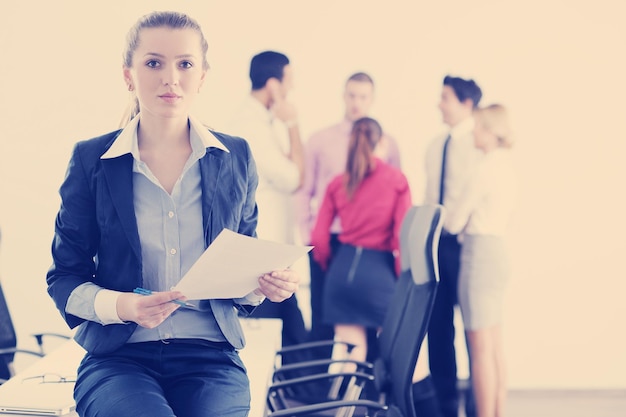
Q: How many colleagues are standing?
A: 5